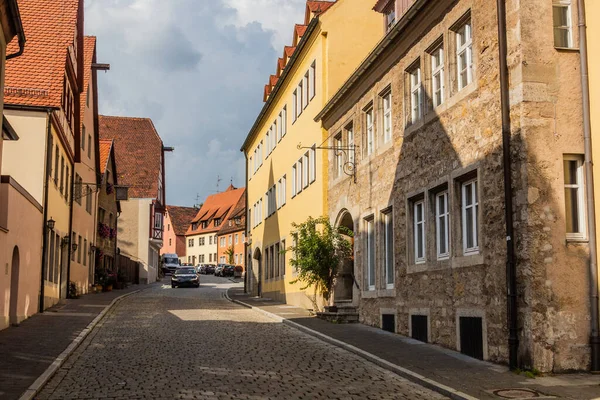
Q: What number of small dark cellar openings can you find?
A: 3